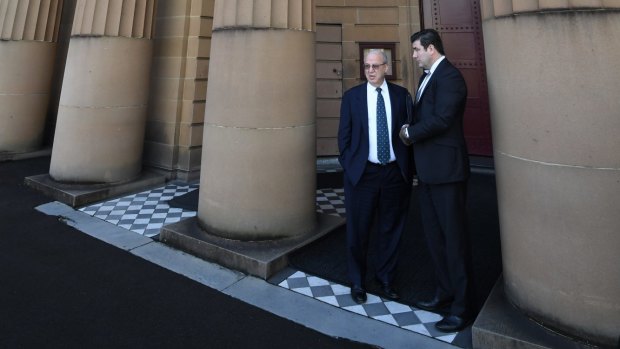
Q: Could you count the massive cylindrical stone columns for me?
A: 4